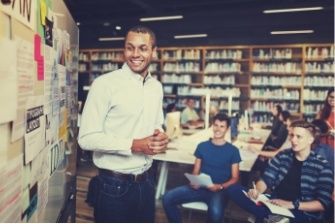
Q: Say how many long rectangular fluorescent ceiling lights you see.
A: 5